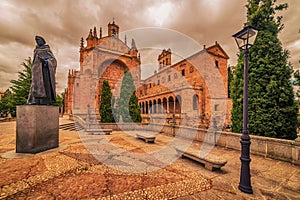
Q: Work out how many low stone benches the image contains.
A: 3